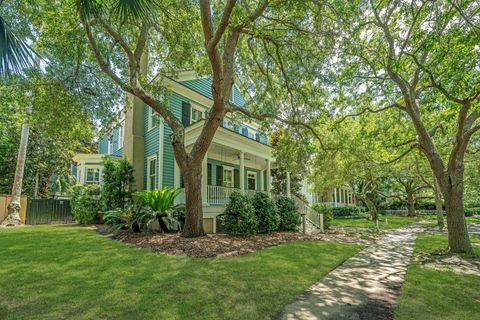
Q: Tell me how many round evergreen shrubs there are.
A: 3